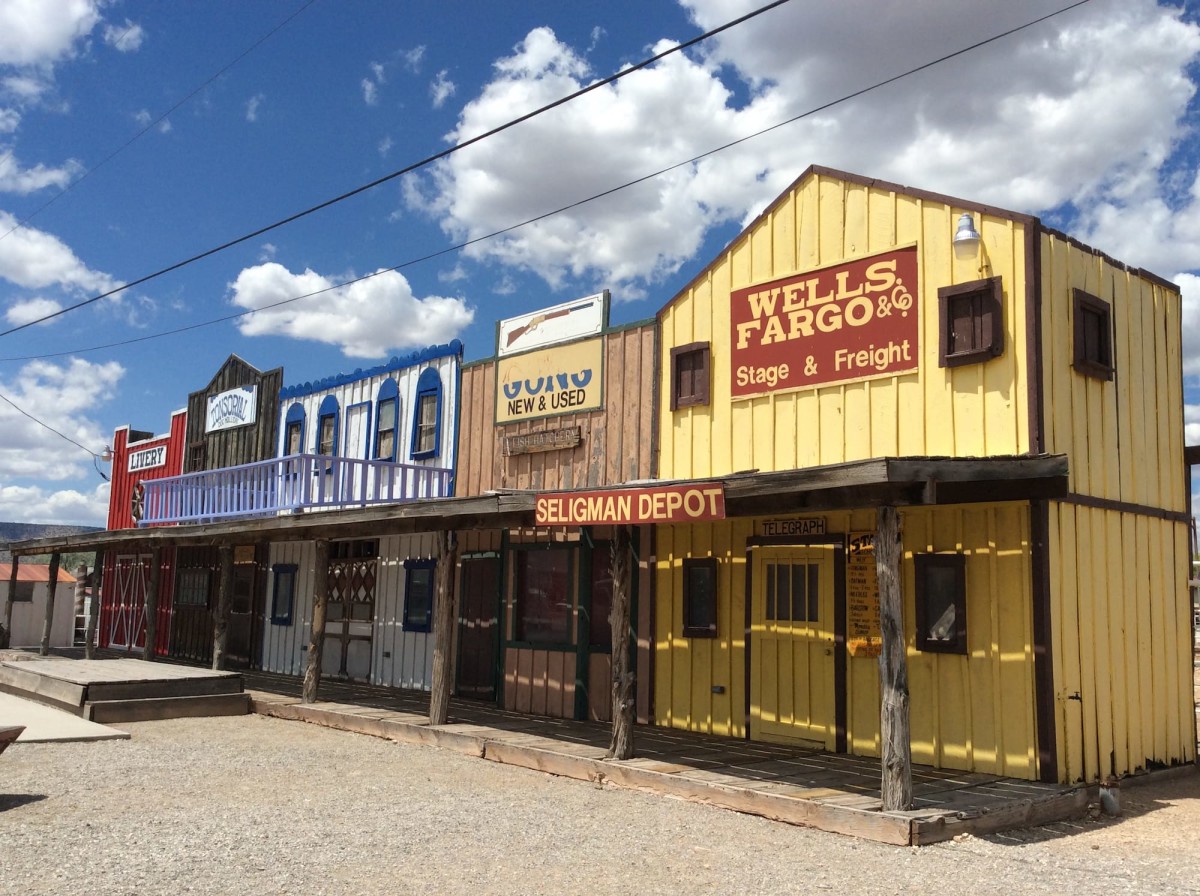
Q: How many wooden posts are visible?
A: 9